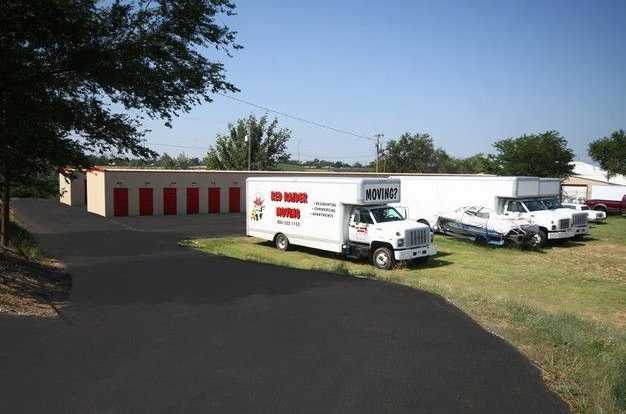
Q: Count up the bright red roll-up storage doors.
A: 6